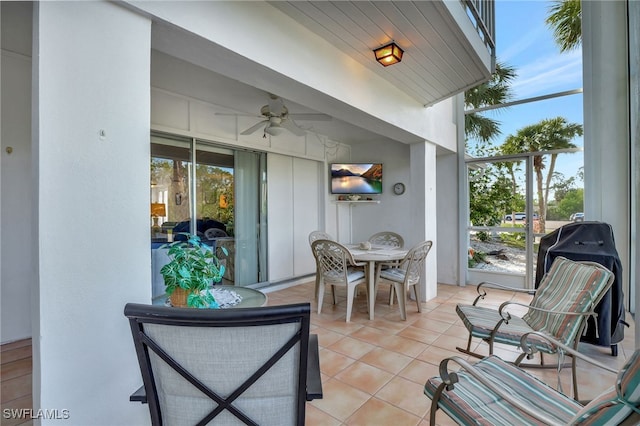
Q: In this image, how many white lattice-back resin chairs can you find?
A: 4